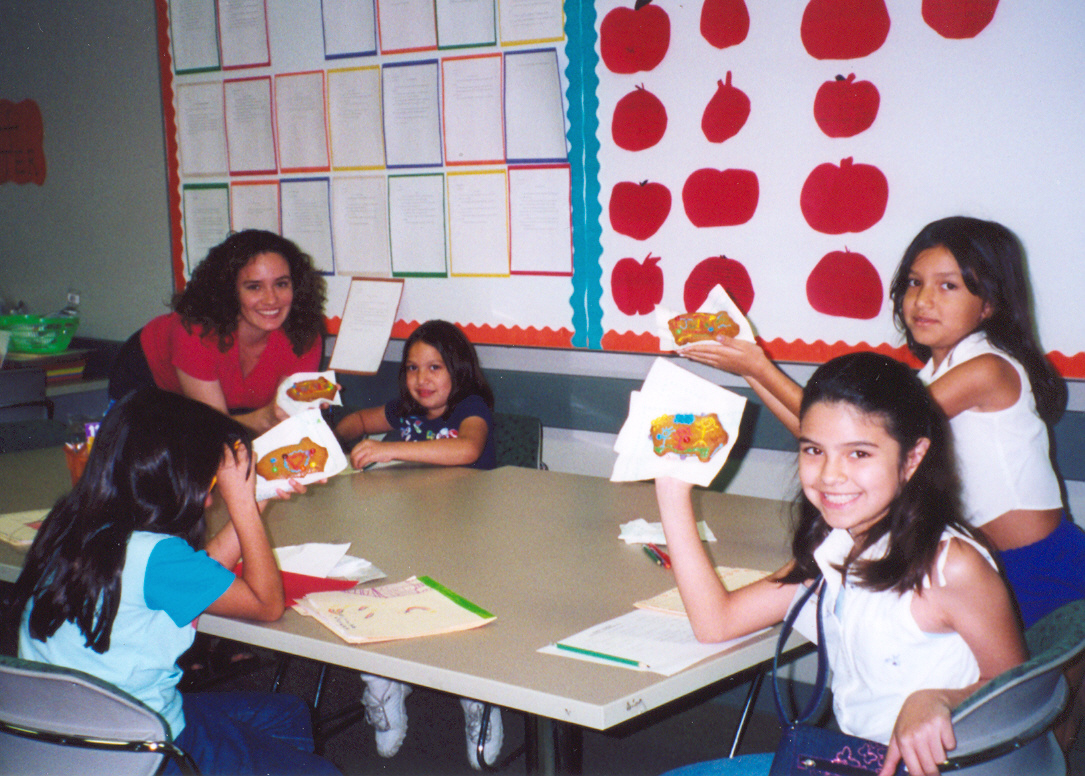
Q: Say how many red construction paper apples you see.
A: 13